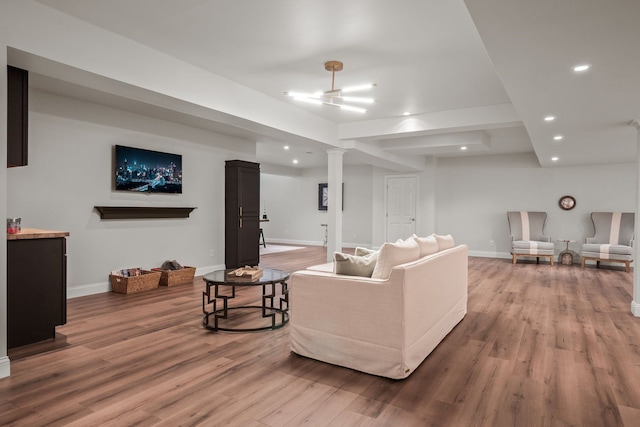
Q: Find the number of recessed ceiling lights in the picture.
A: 8